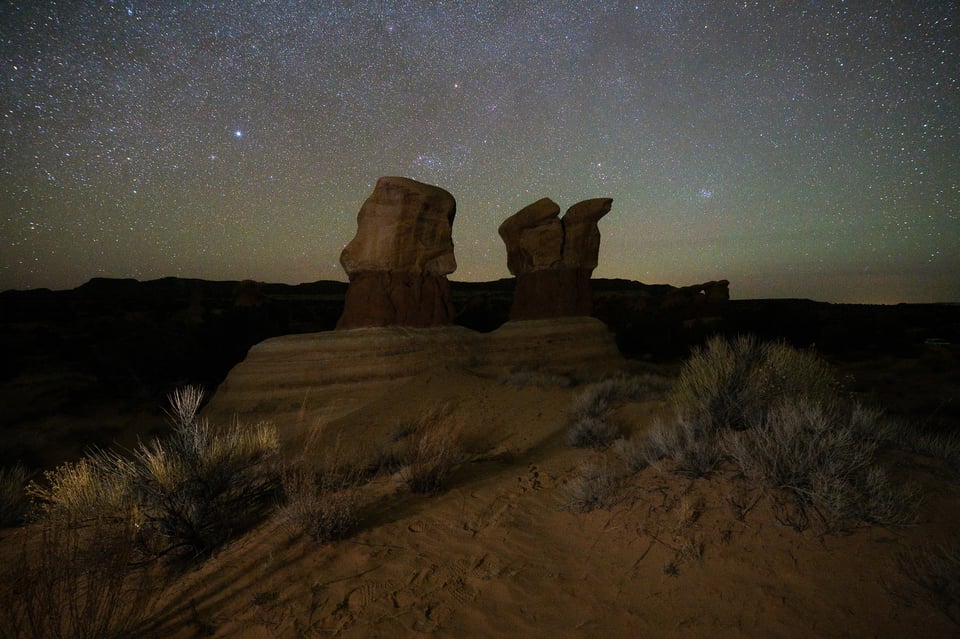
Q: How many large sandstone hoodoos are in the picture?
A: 2